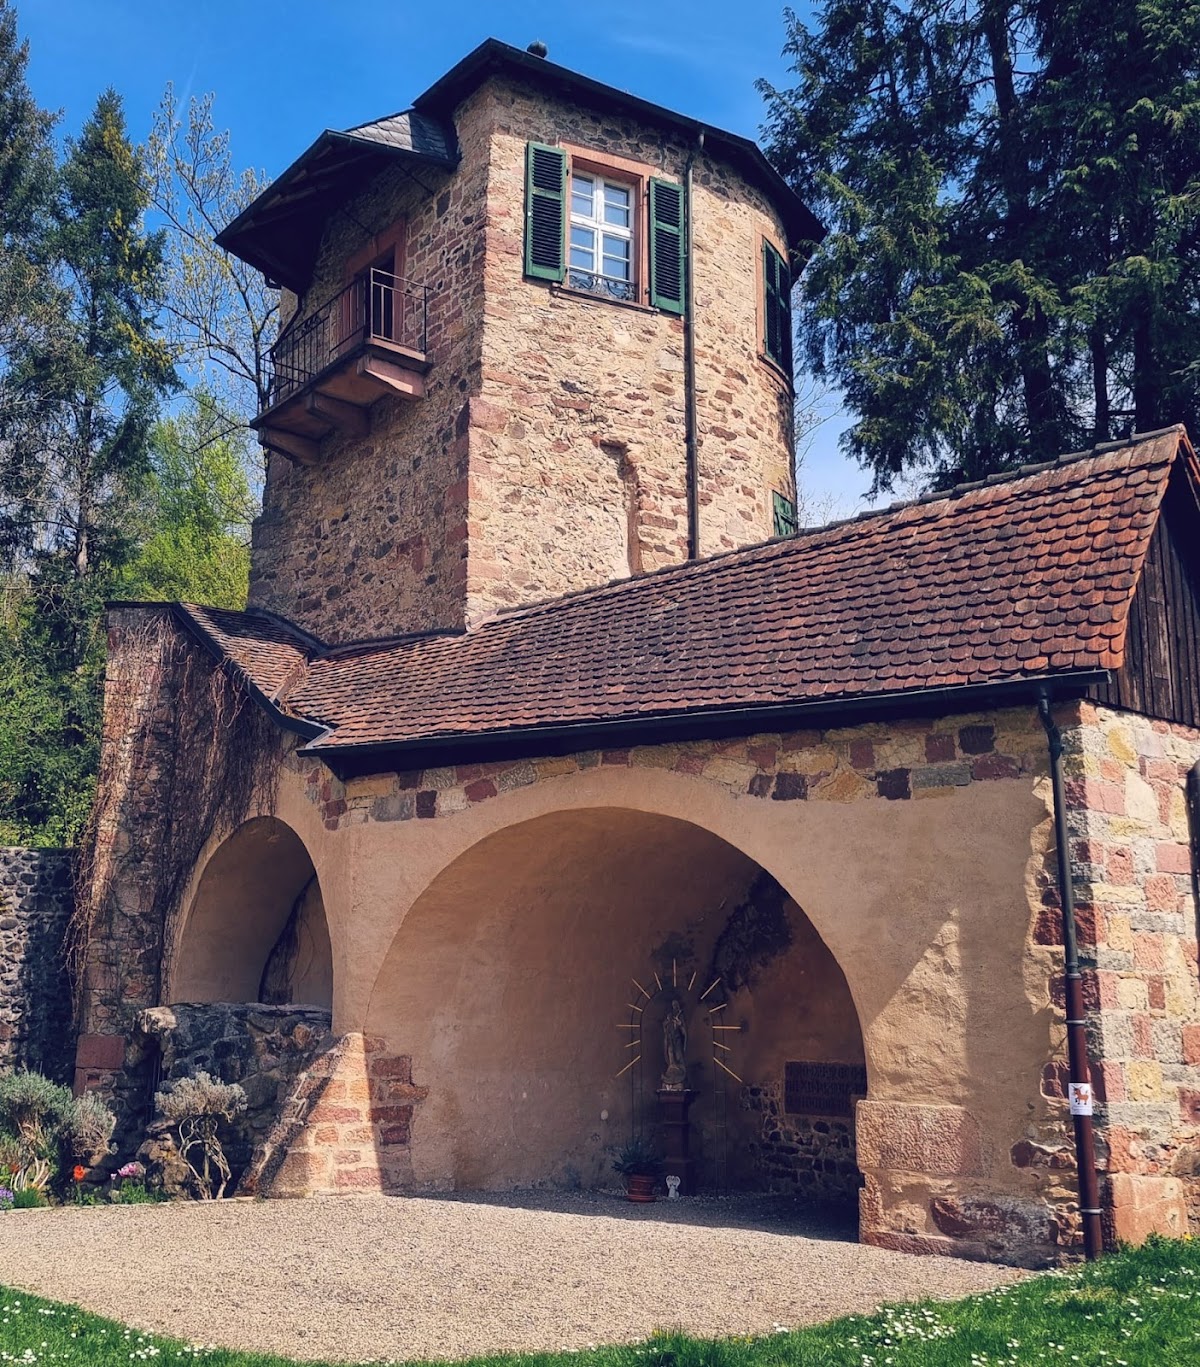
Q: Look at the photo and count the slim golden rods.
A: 13